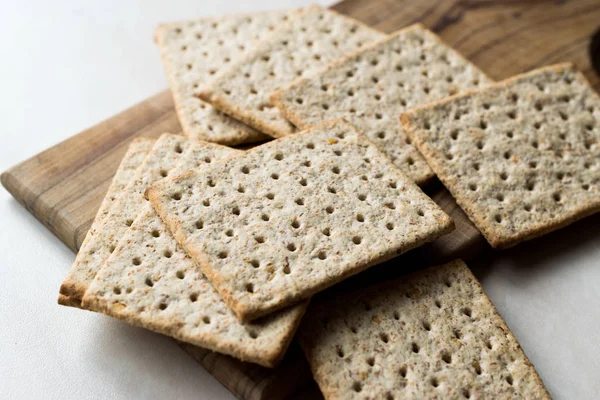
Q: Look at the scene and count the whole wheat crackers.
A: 9